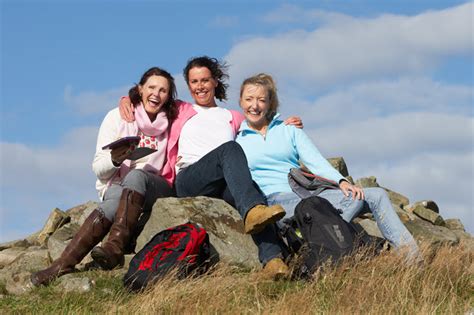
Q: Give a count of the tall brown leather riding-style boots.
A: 2